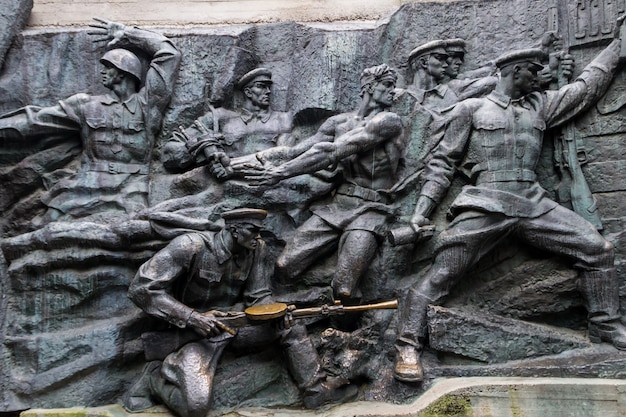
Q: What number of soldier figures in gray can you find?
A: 7